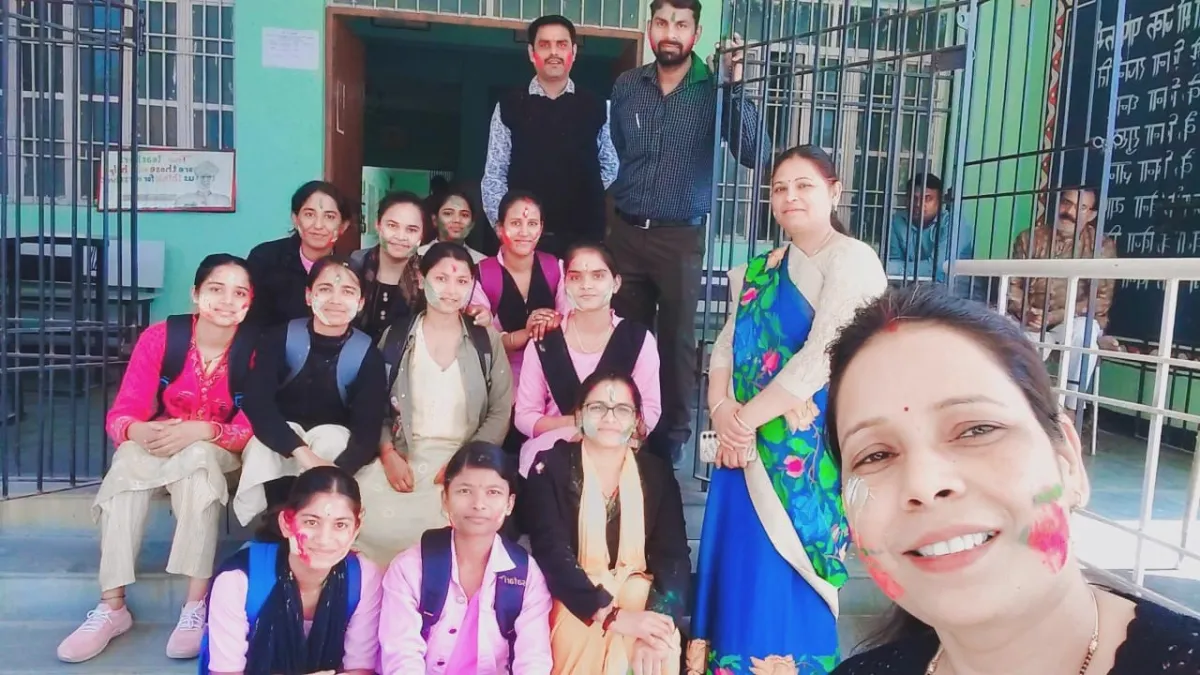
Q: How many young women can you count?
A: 11